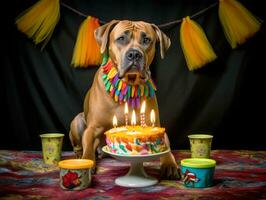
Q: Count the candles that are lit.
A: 5